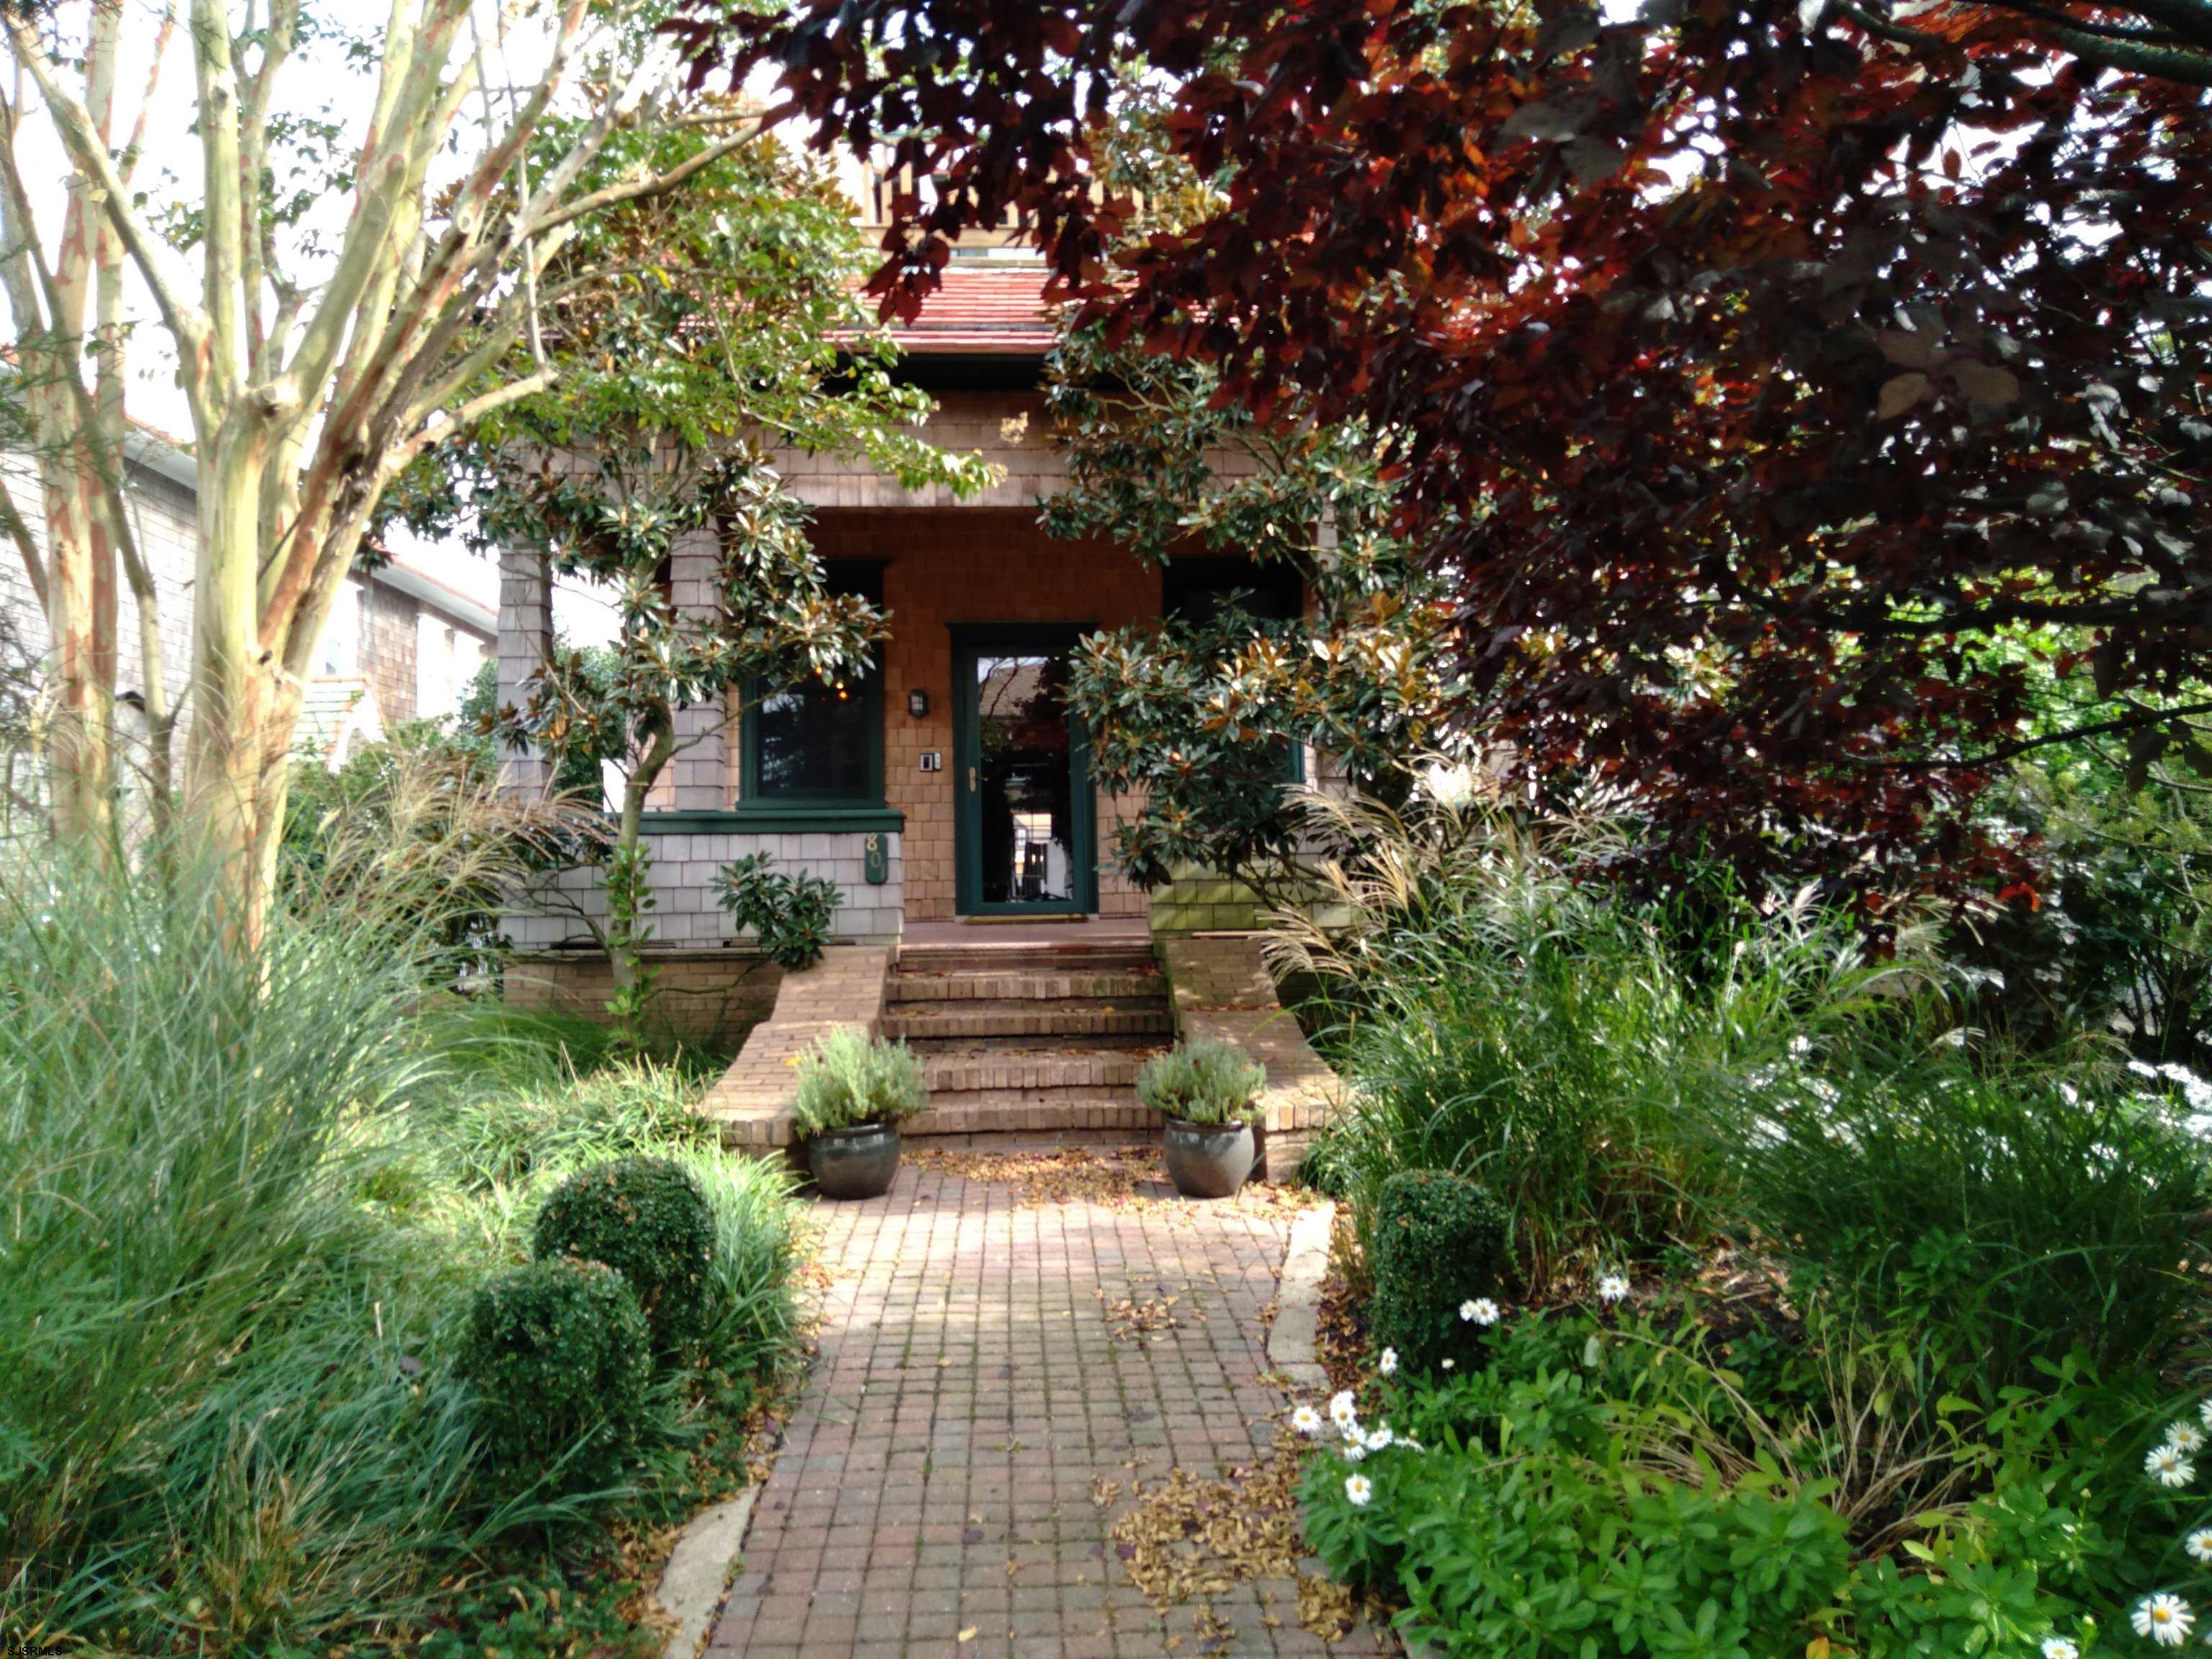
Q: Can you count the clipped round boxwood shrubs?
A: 3